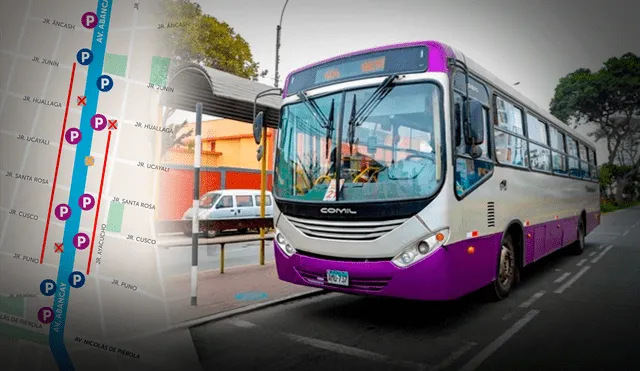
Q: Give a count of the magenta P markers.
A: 7